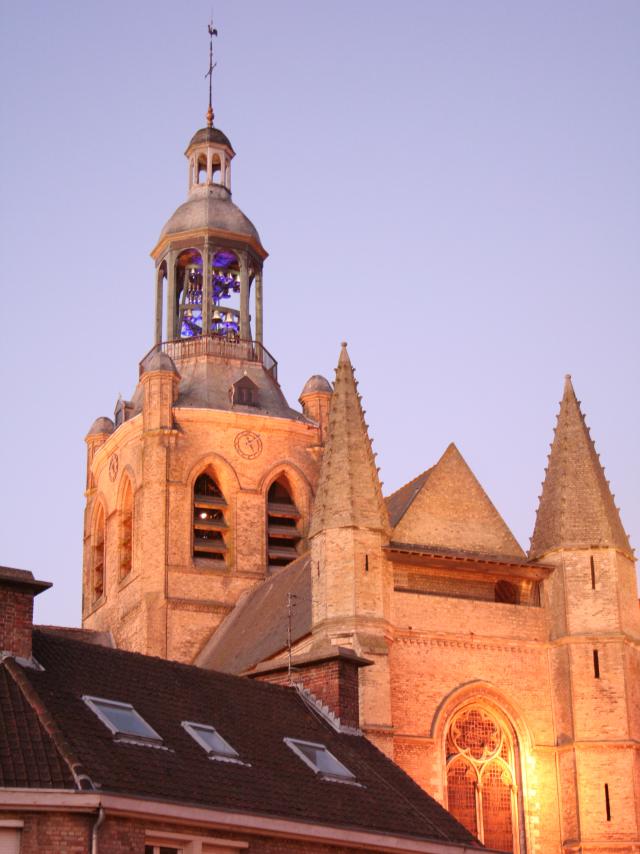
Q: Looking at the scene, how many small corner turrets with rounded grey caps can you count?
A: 3